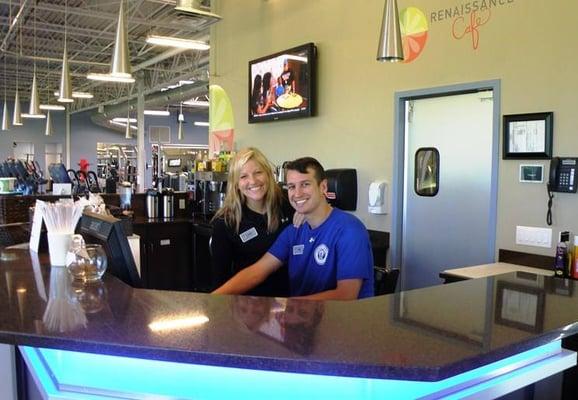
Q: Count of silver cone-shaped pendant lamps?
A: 9